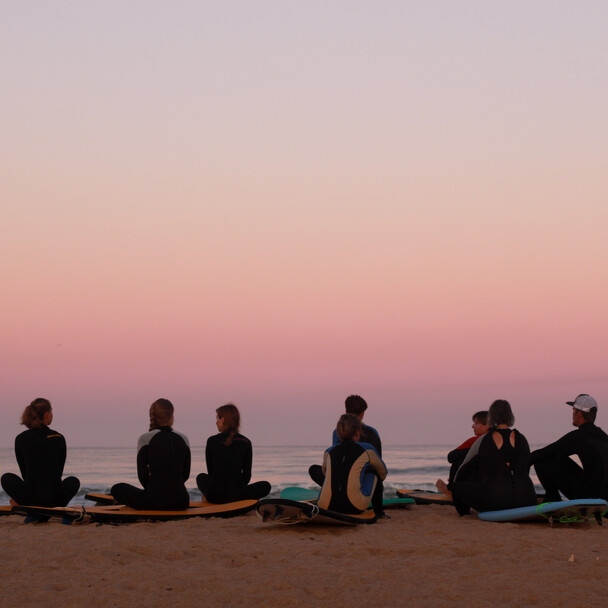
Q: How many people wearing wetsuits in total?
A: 8